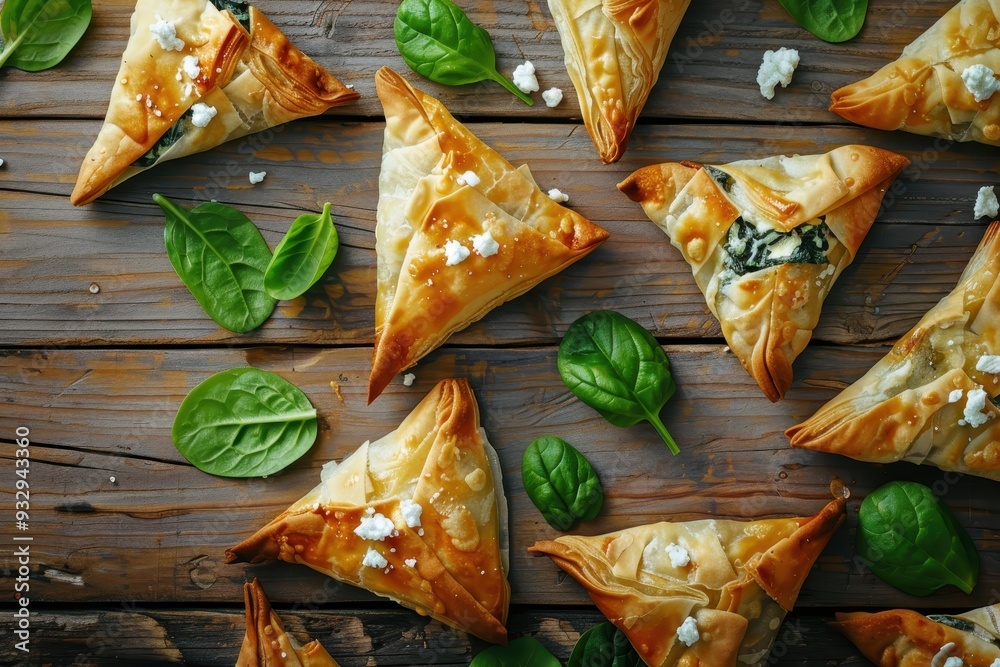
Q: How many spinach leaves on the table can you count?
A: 11